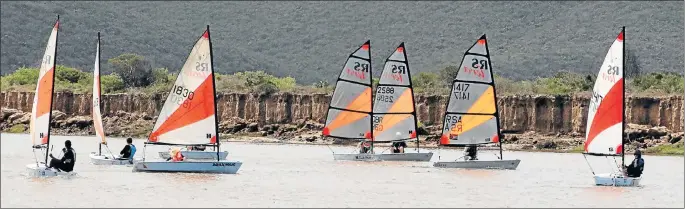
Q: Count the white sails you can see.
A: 4